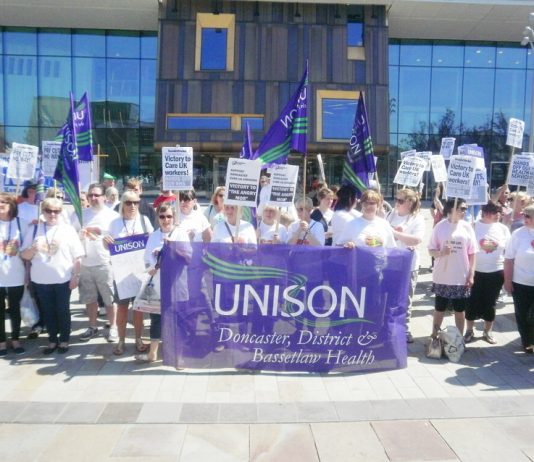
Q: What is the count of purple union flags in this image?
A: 5